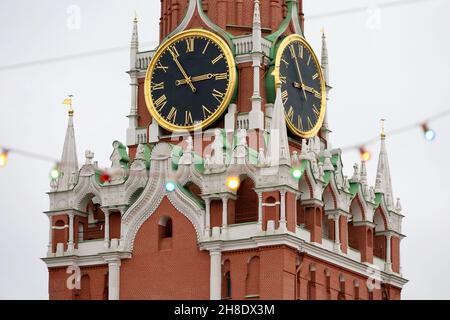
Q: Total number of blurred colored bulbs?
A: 8